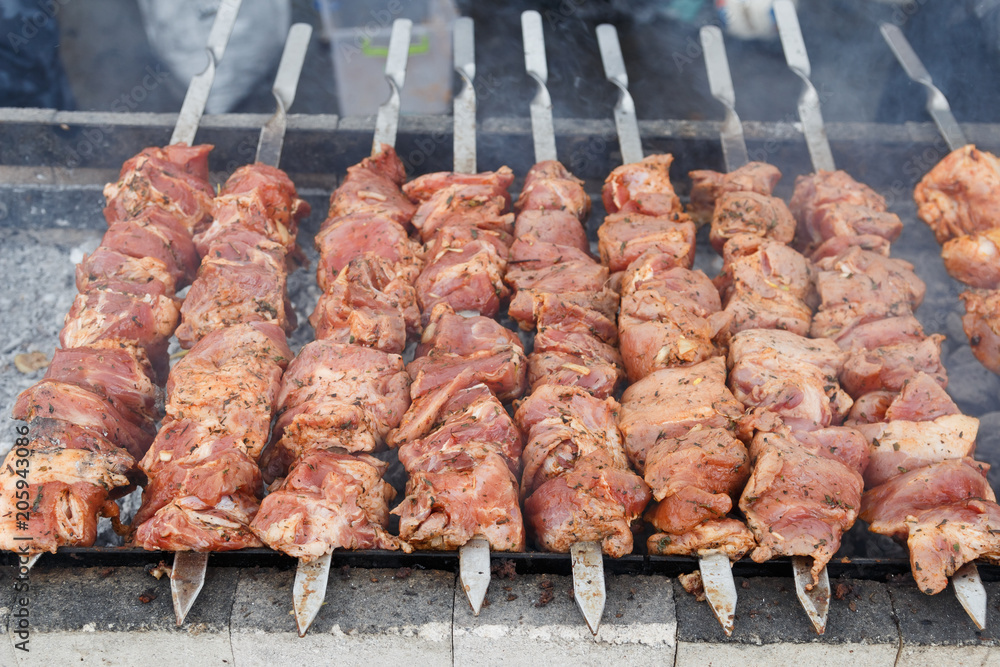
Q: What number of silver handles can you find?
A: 9